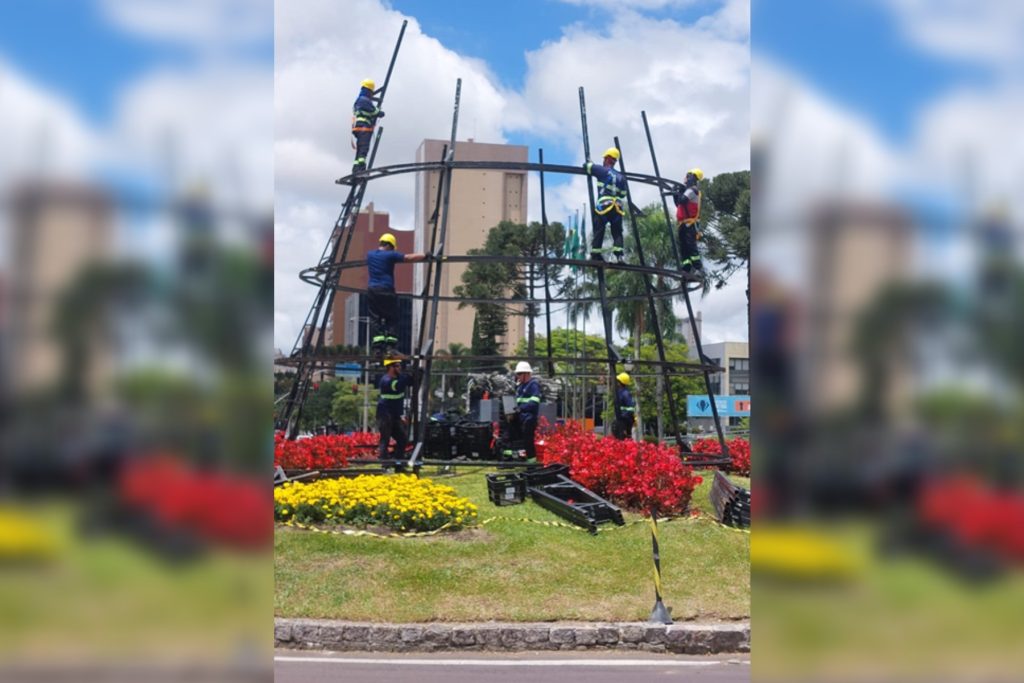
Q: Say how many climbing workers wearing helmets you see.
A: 4